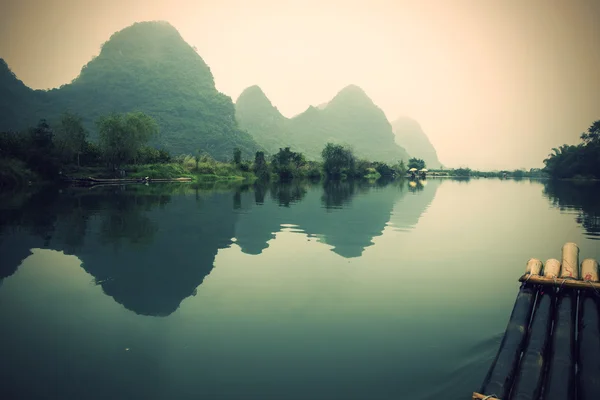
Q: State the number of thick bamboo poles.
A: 4